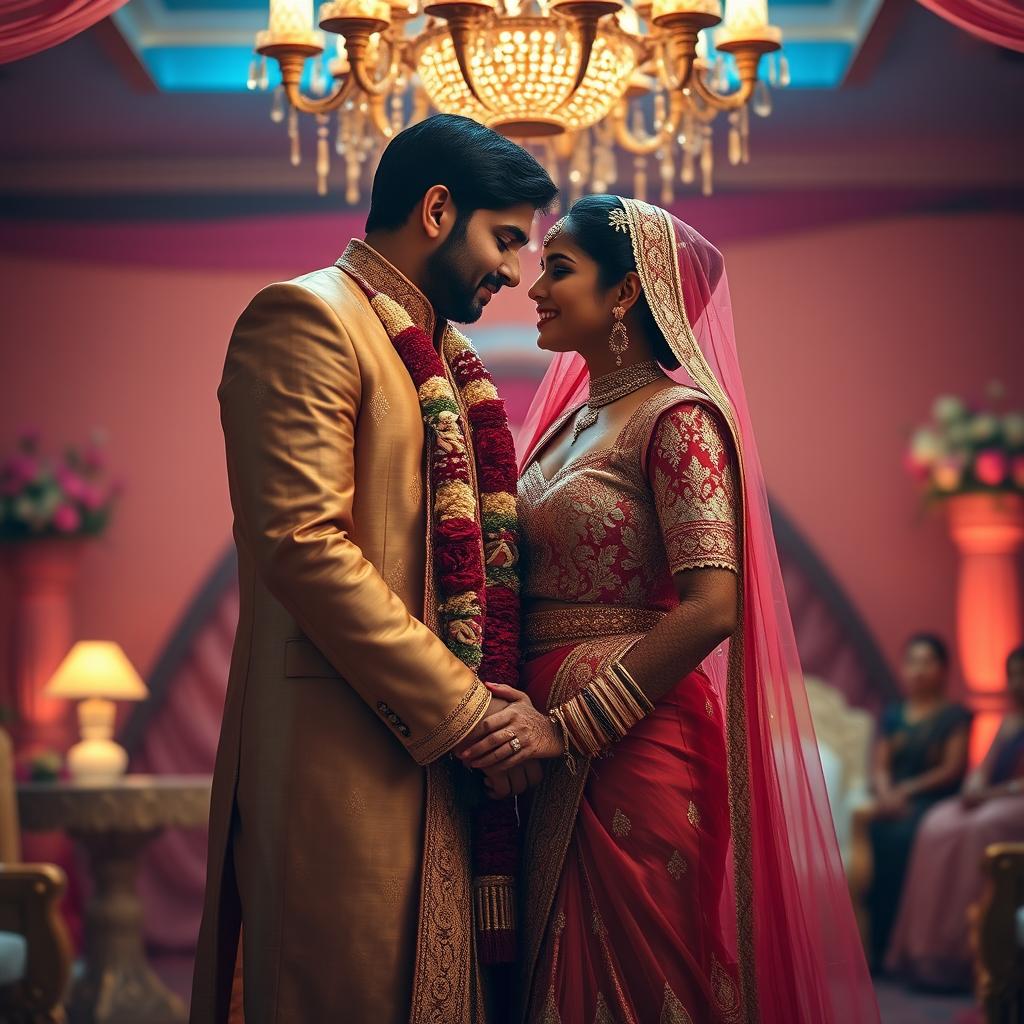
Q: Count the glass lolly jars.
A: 0